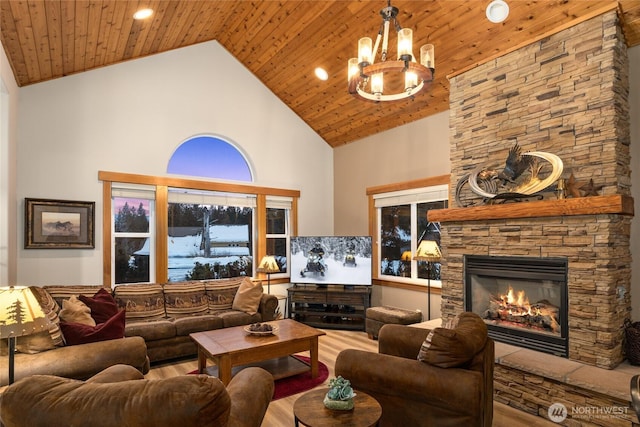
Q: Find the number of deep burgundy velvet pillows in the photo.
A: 2